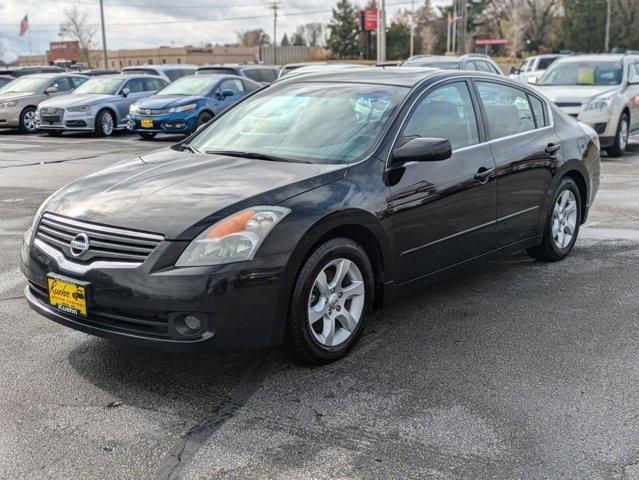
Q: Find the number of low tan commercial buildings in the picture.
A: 1